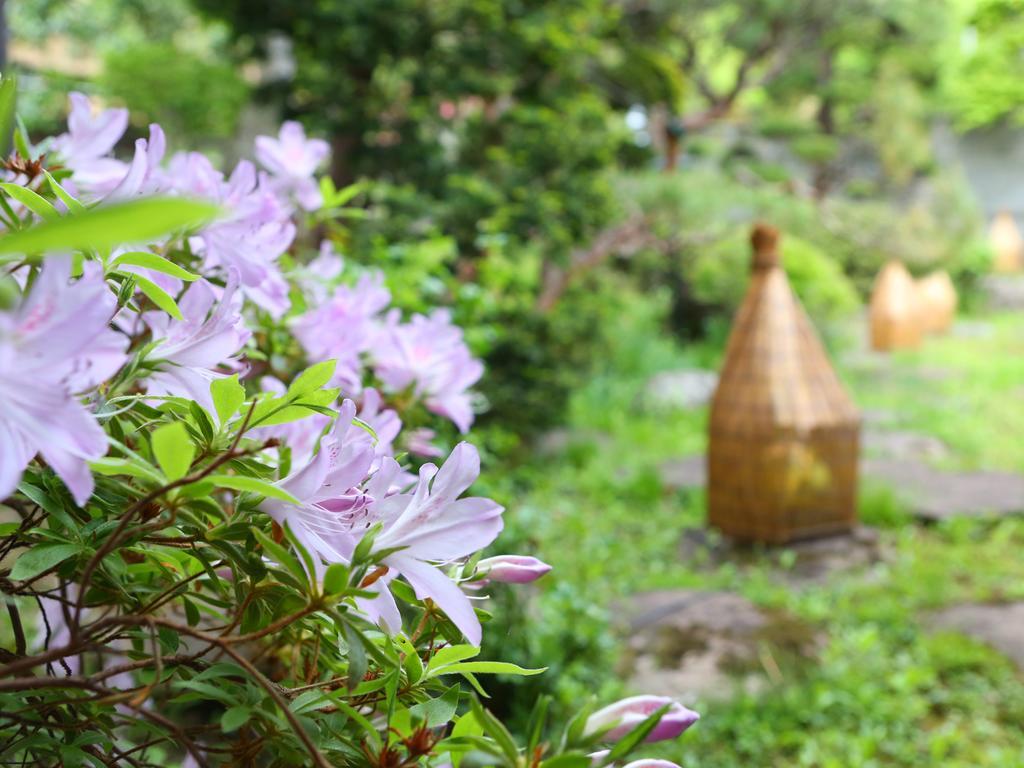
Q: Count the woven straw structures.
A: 4